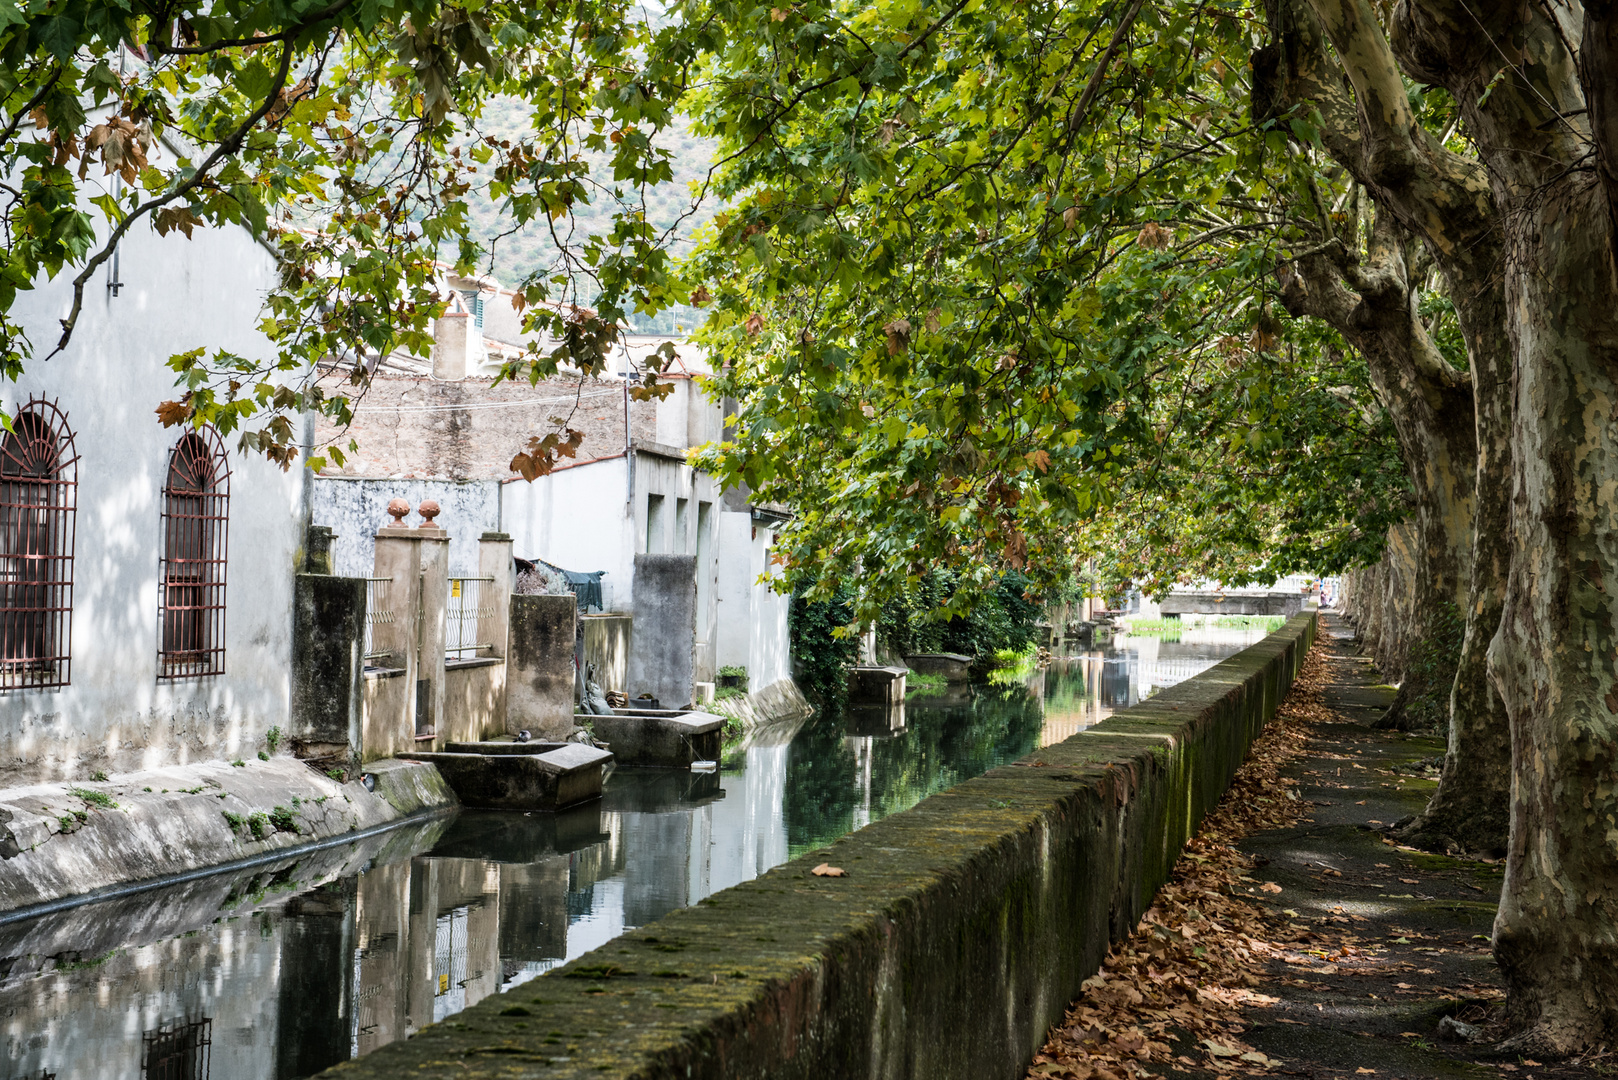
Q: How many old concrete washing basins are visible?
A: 4